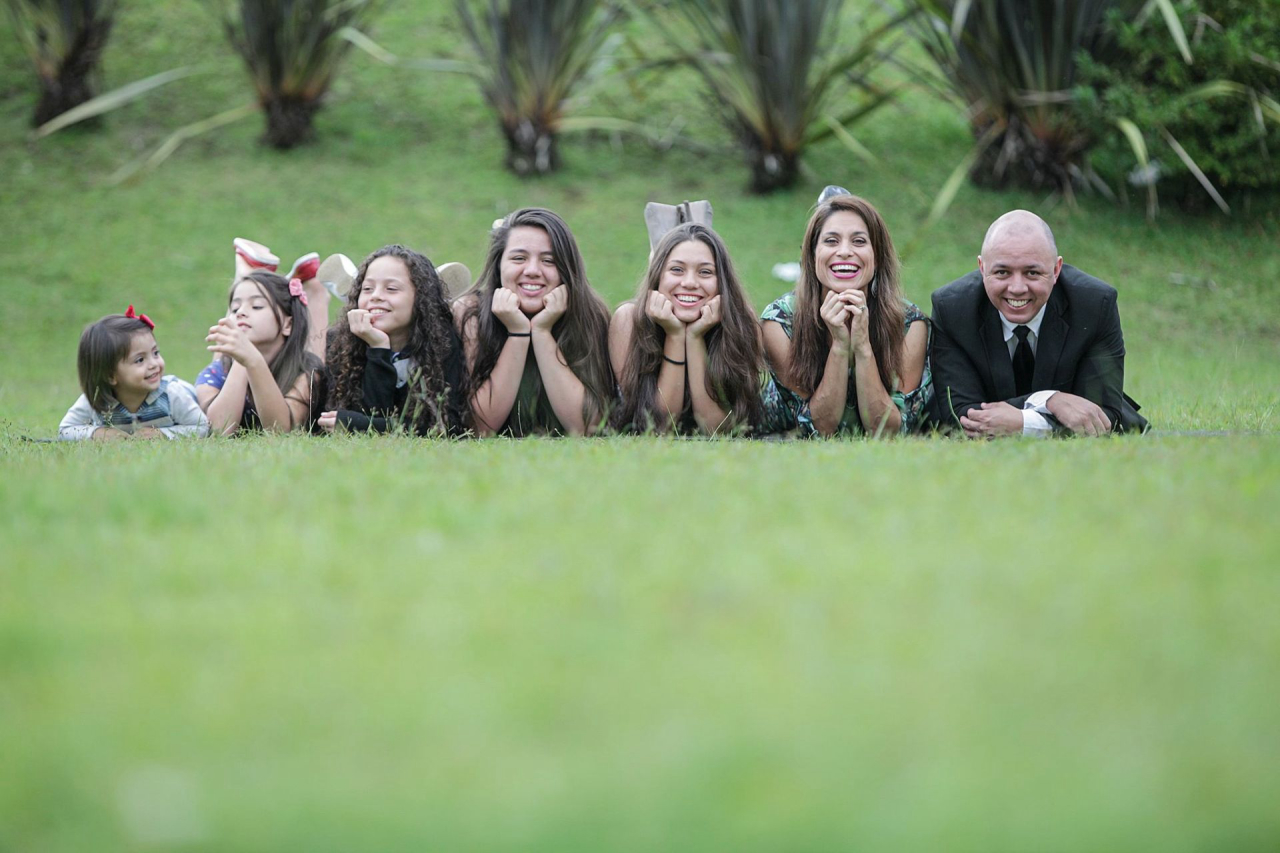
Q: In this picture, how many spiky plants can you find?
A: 5